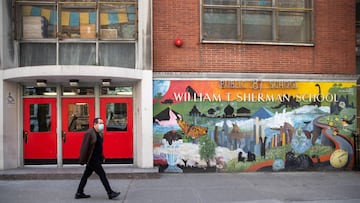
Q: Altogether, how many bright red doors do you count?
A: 3